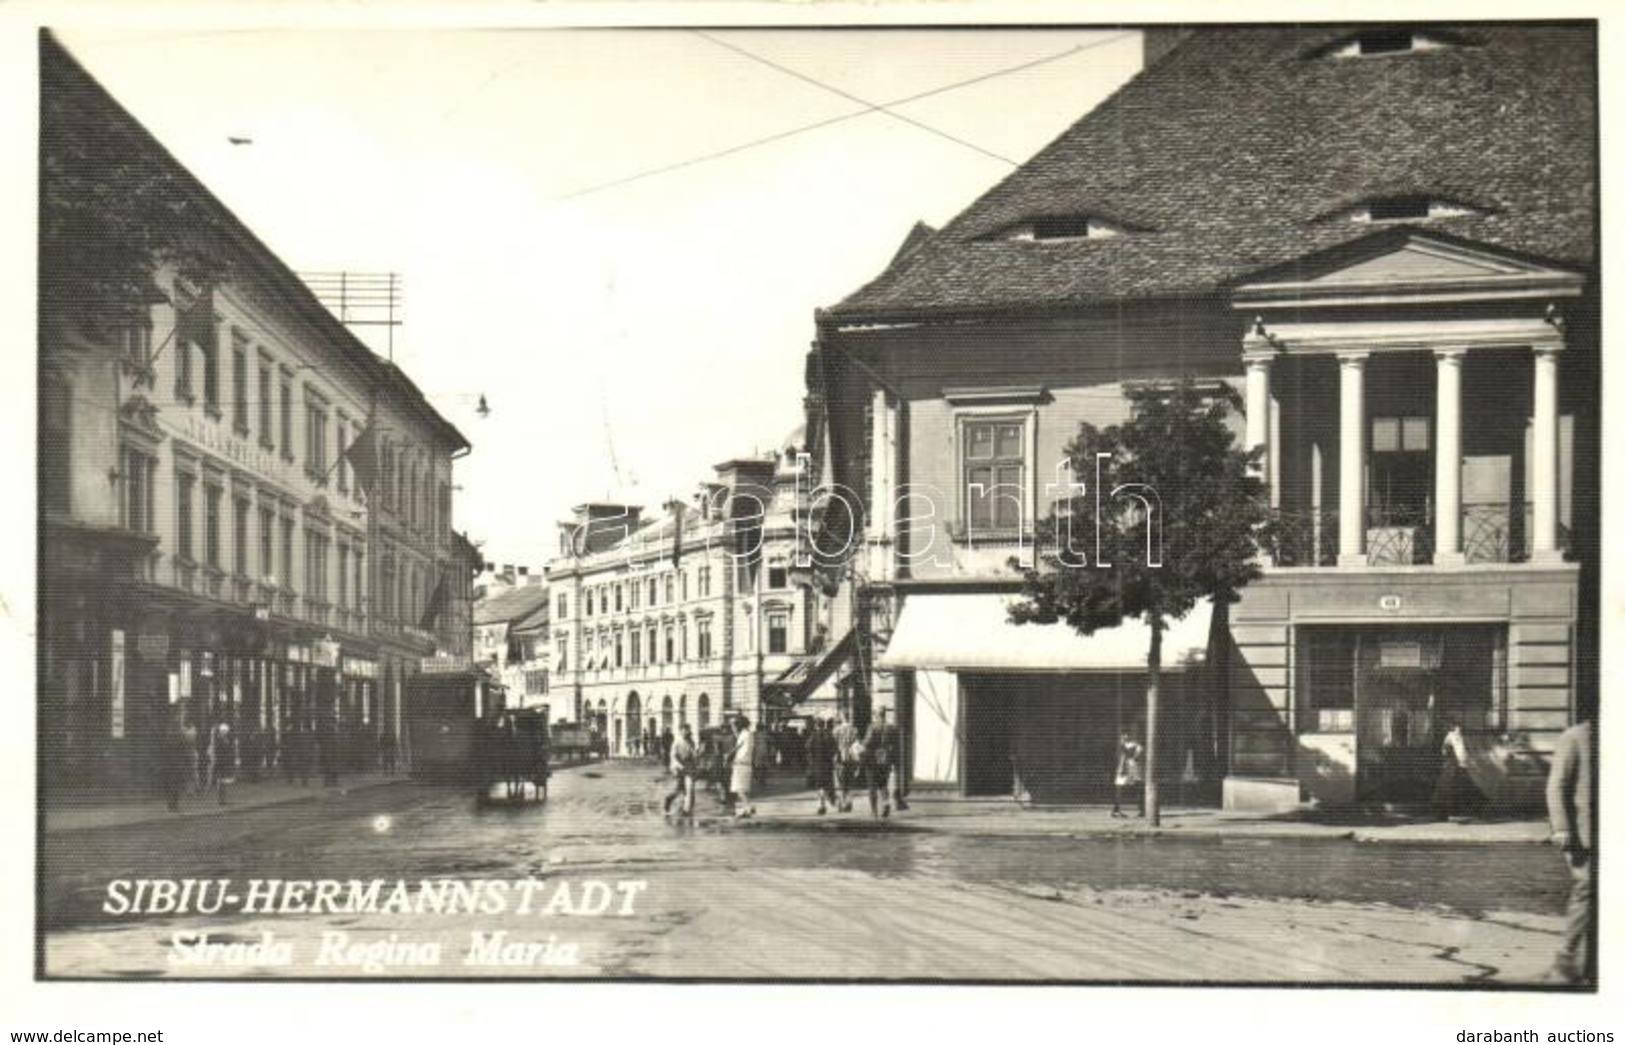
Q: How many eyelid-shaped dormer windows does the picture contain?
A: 3